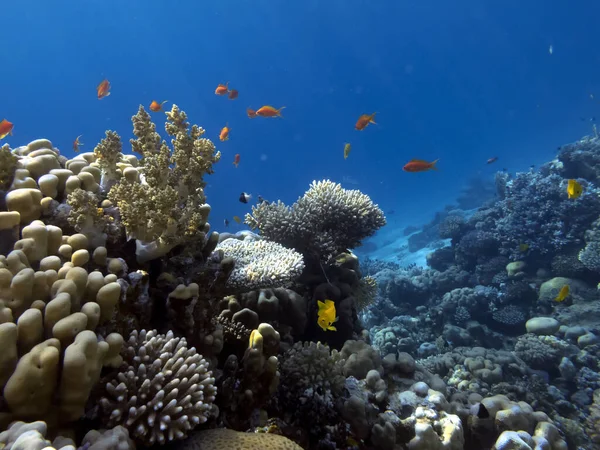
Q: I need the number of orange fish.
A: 12